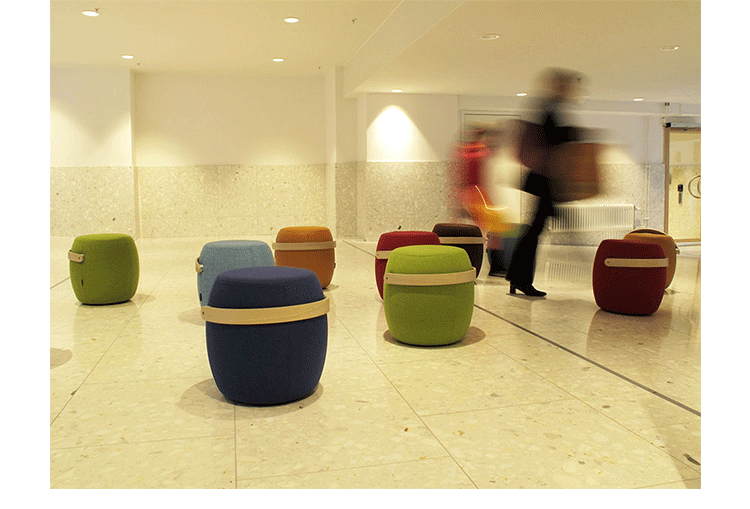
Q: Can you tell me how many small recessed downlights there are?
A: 9